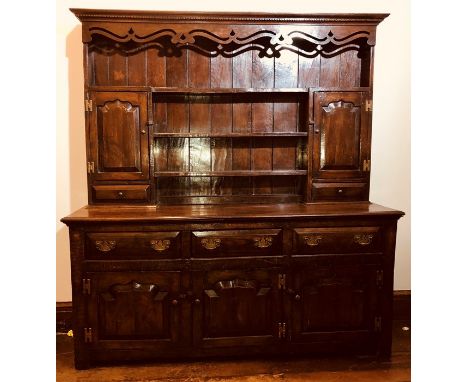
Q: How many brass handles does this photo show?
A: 6